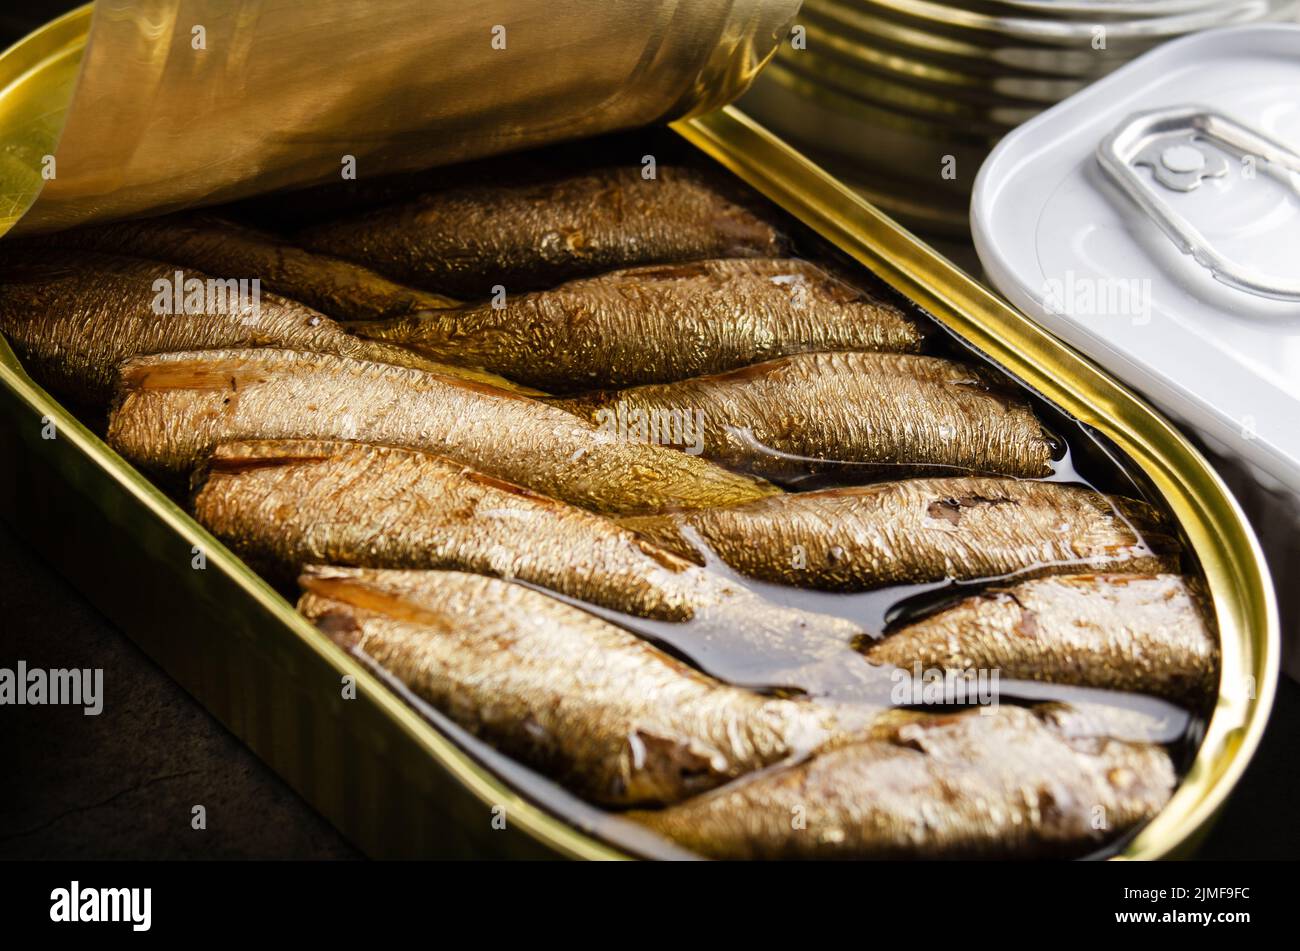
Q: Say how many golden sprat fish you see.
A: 11